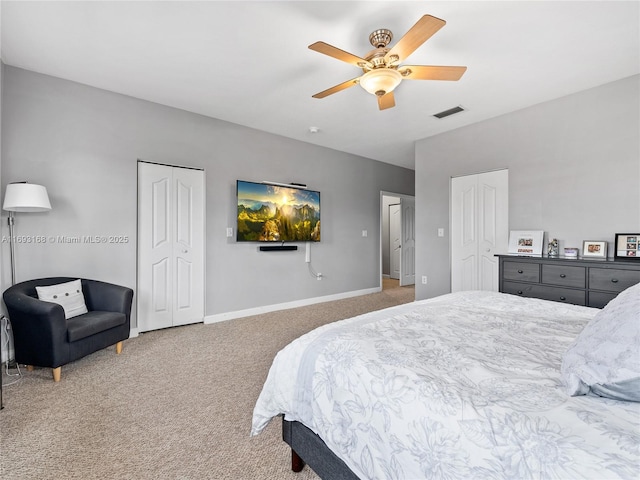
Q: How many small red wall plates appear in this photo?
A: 0